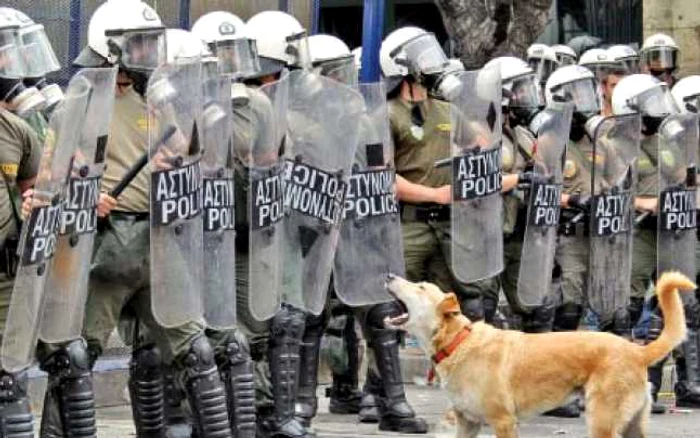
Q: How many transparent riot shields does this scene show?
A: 11